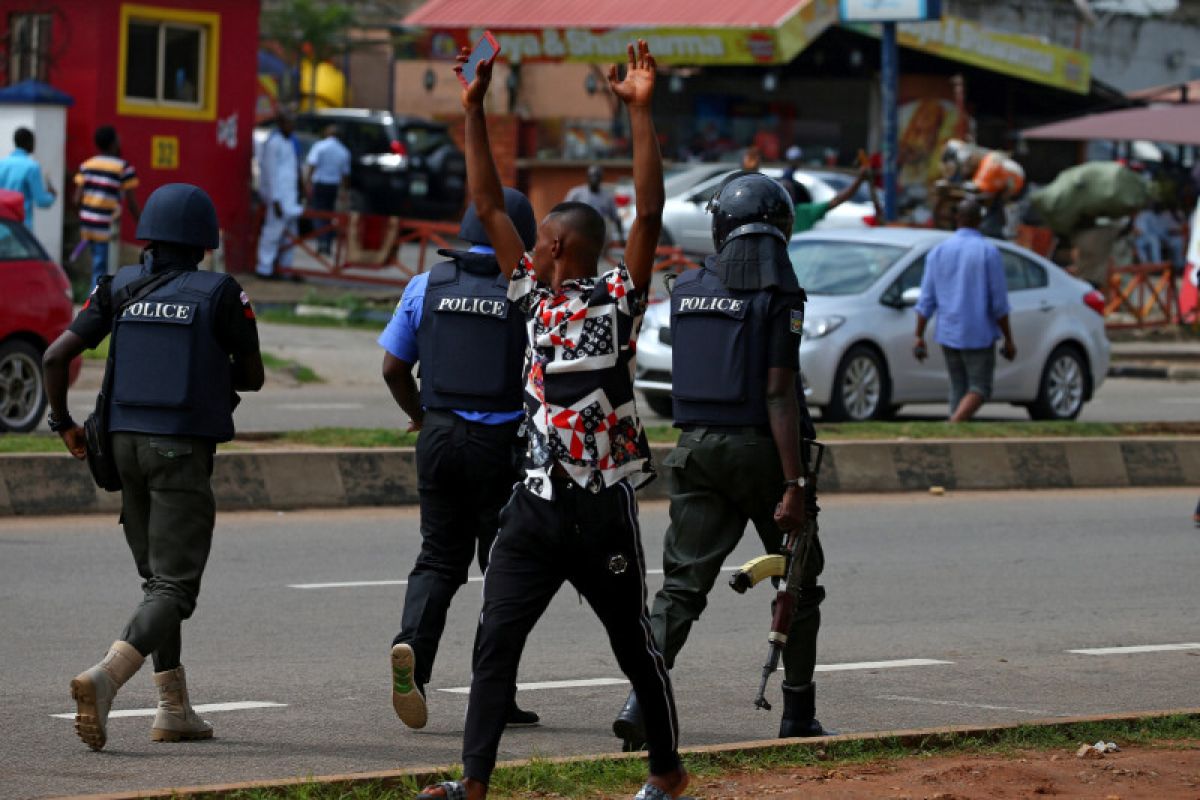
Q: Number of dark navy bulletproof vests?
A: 3